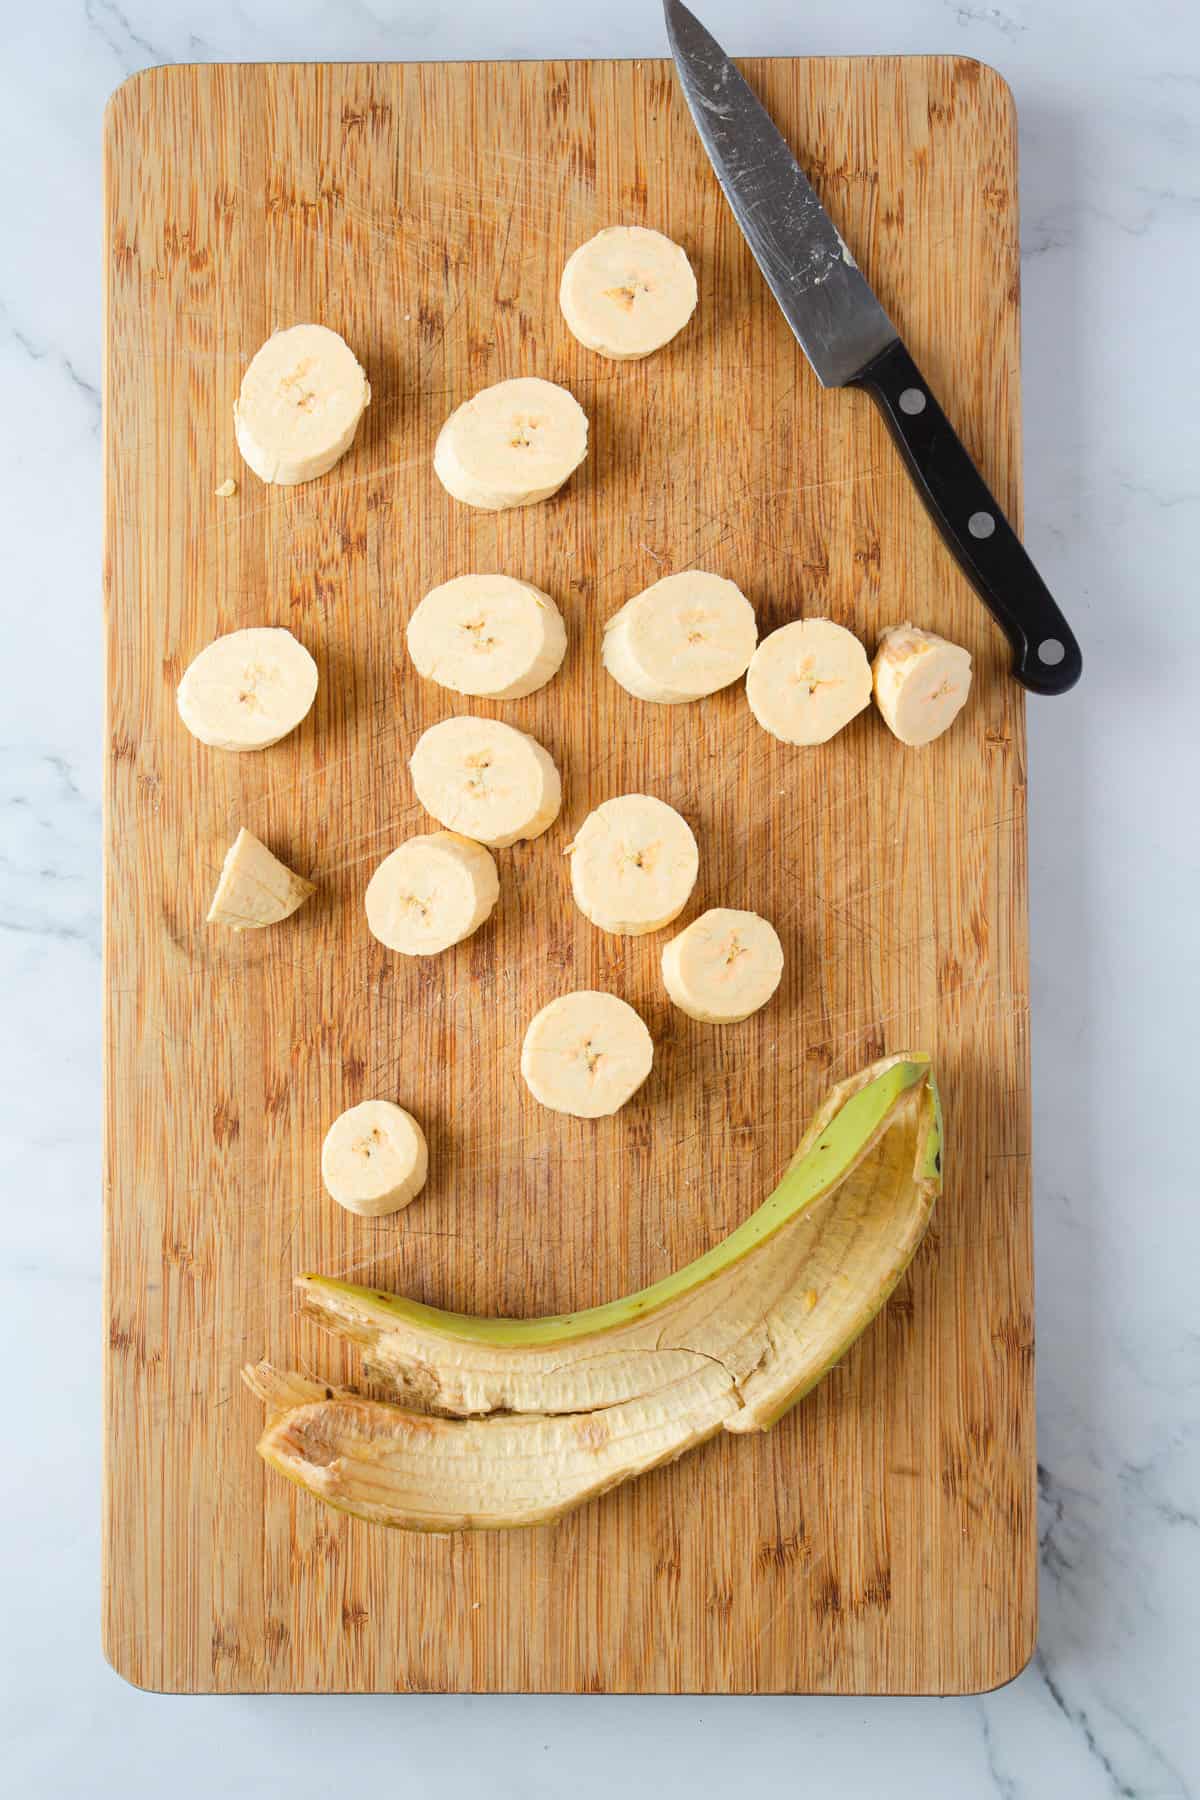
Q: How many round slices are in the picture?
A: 13